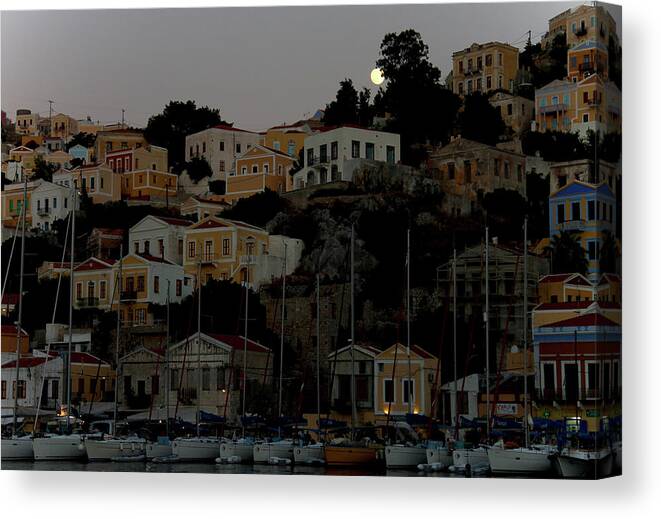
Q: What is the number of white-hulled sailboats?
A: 13